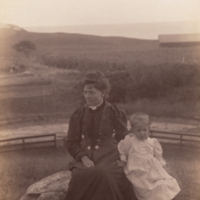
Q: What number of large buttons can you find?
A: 2